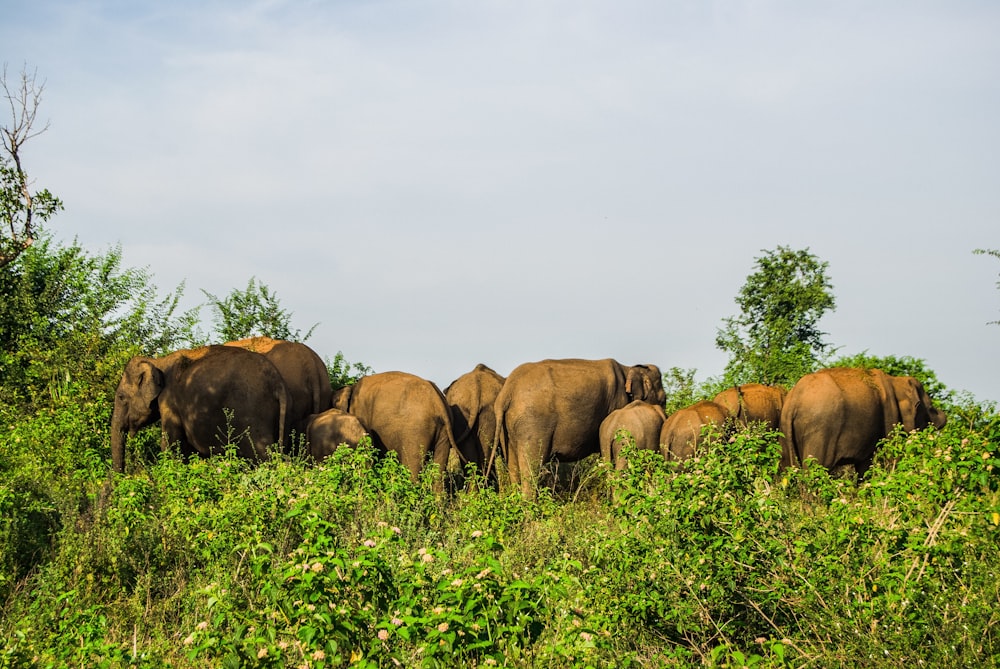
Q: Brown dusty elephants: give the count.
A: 10